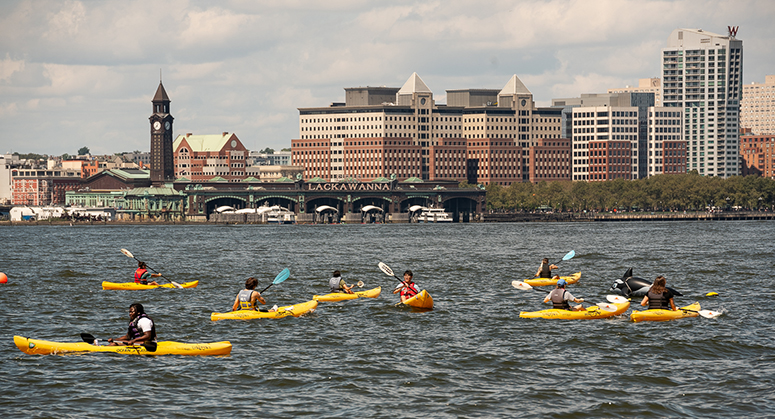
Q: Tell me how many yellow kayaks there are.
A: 8